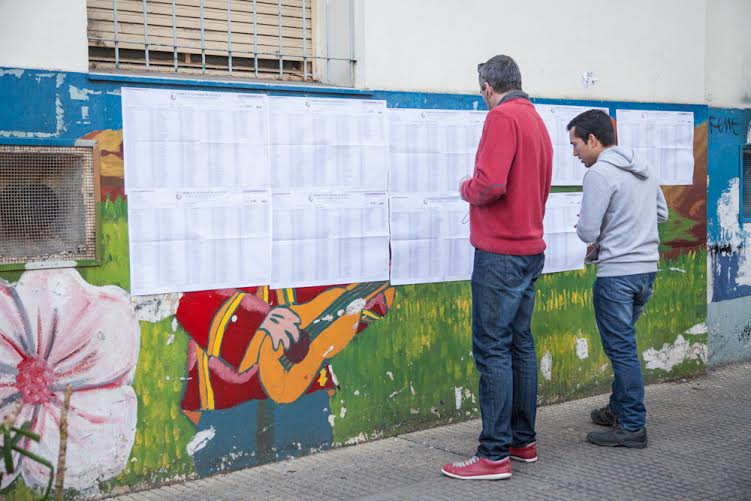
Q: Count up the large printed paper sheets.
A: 9